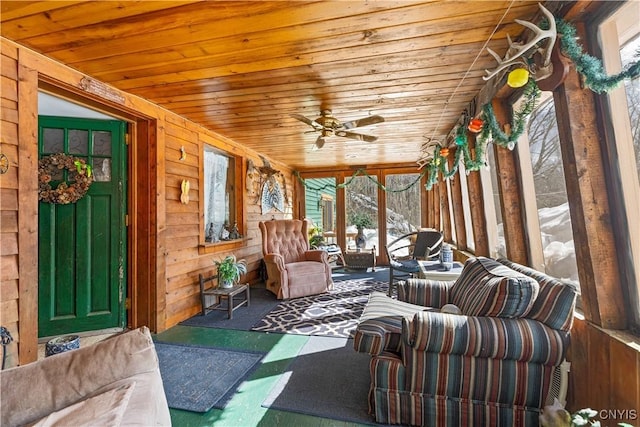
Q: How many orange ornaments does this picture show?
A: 2